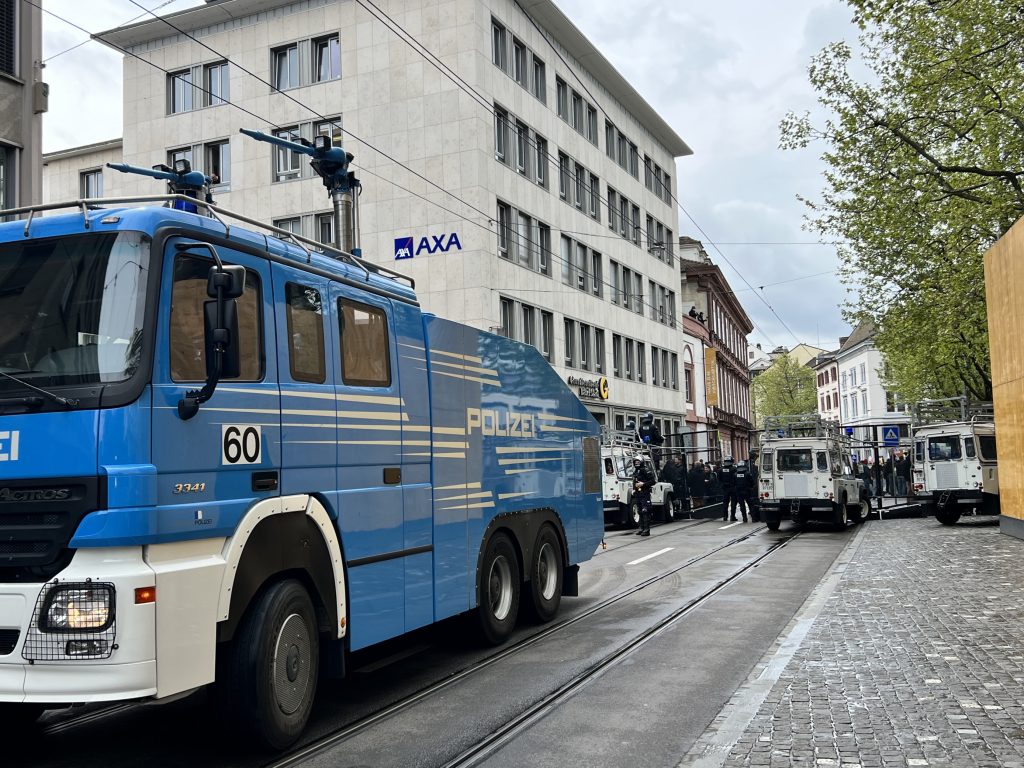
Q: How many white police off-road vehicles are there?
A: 3